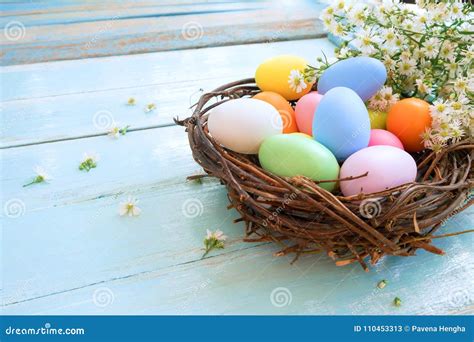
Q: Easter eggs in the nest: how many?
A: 11